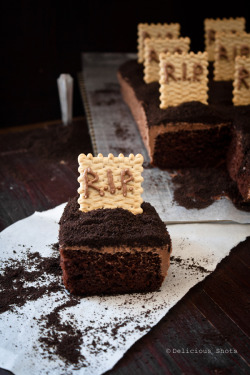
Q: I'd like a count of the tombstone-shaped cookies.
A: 7